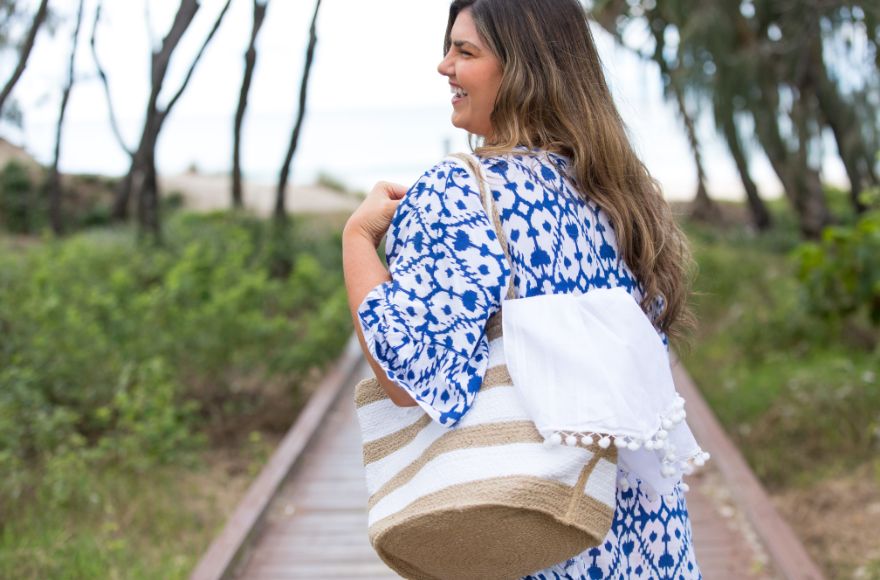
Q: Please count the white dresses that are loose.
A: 1